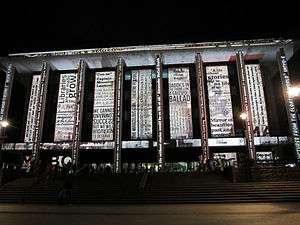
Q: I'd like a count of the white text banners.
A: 7